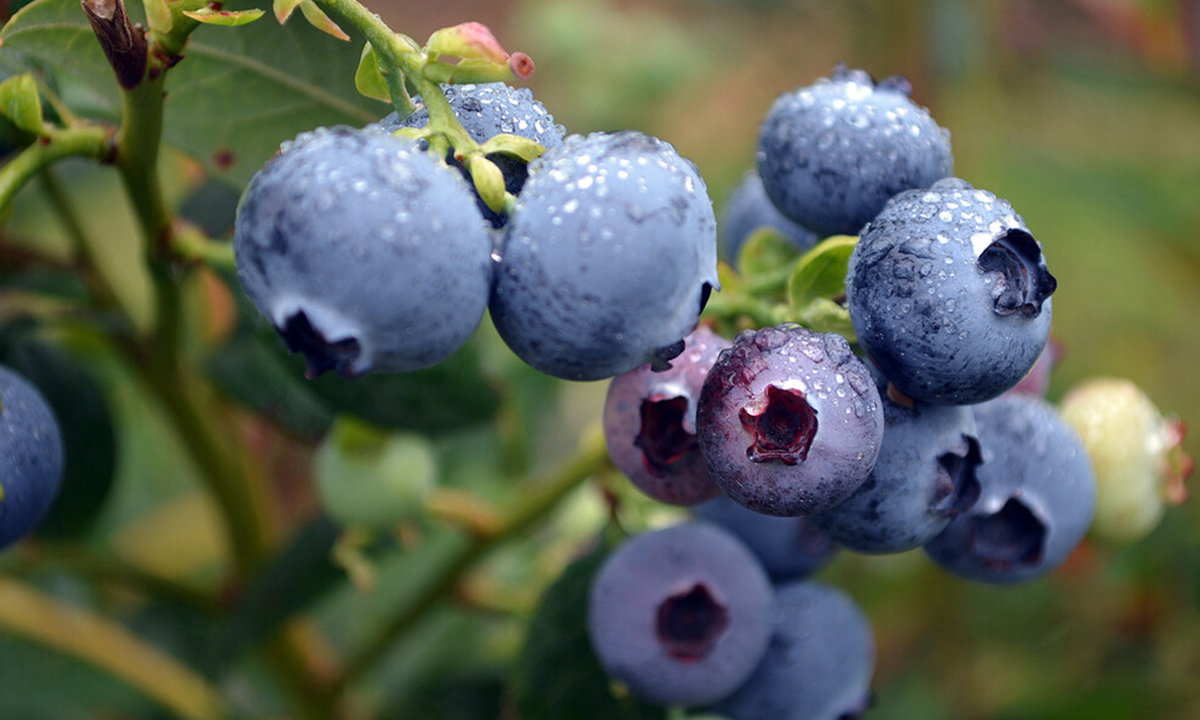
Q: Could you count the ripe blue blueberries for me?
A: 12